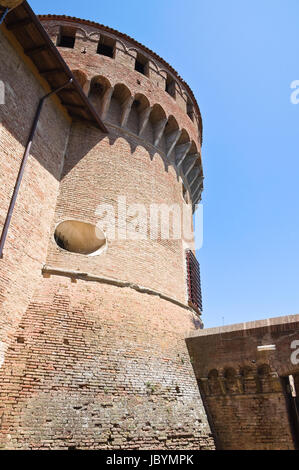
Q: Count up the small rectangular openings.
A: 5